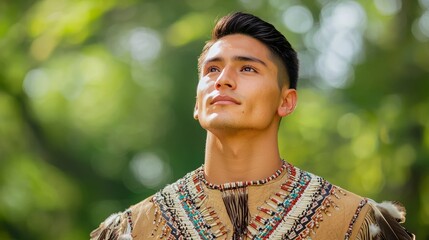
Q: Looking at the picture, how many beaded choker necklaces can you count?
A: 1